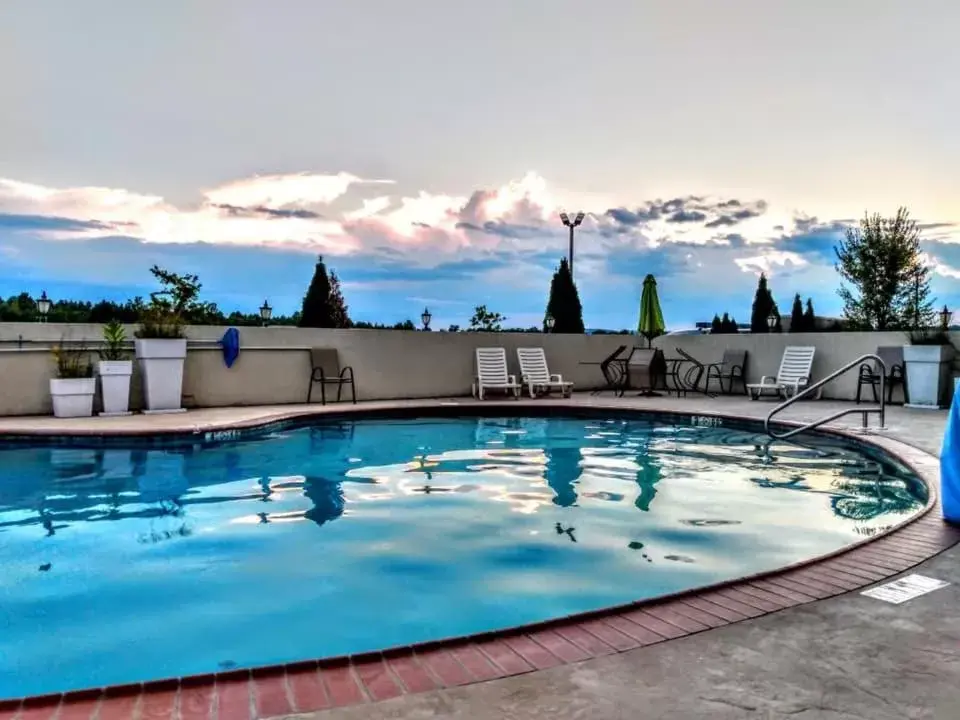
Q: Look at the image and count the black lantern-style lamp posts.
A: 6